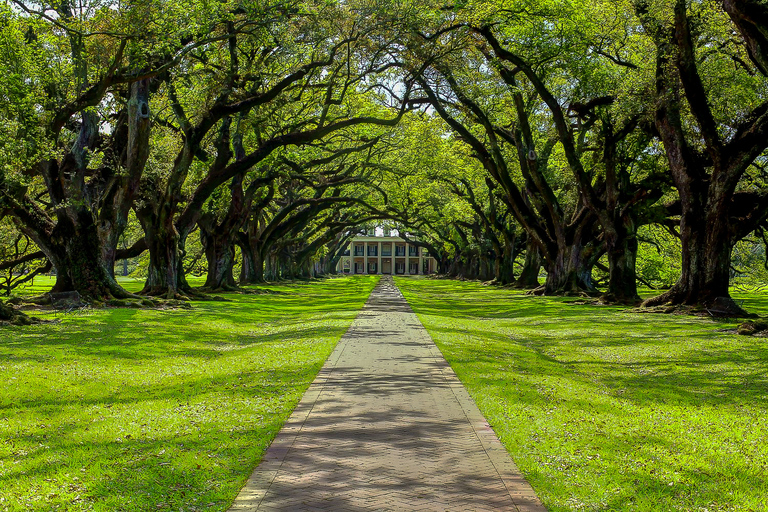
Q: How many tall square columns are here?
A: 6